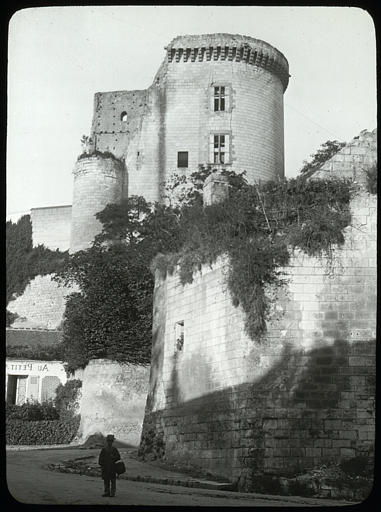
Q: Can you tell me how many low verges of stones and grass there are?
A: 1